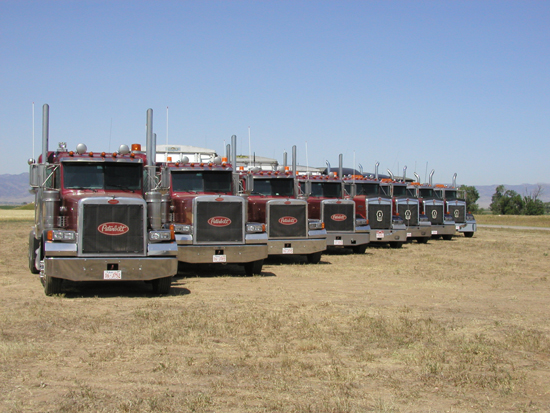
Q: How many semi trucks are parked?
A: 8